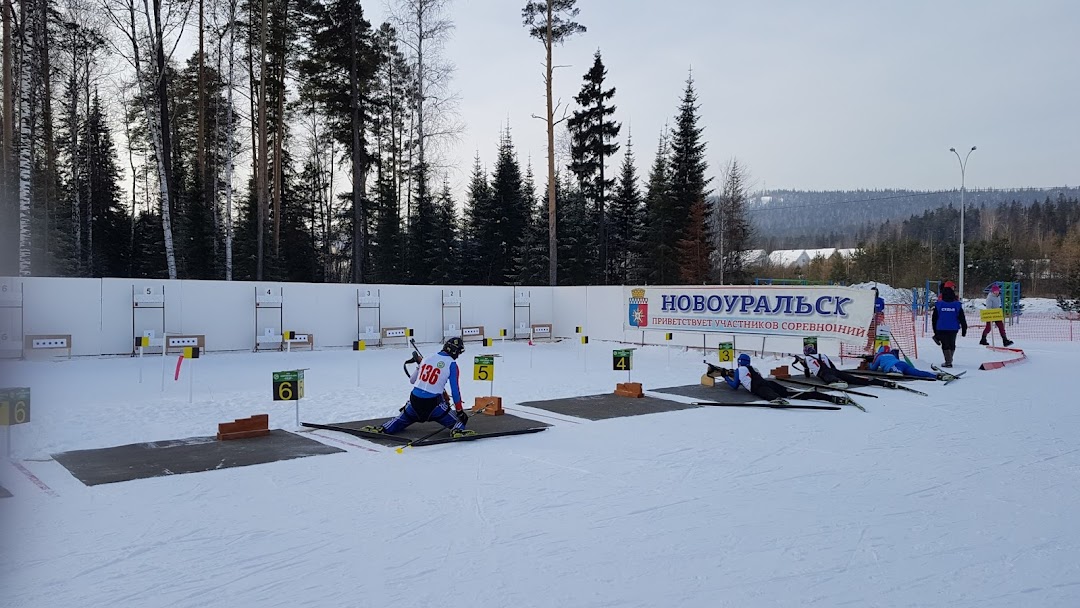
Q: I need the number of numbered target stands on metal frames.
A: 6